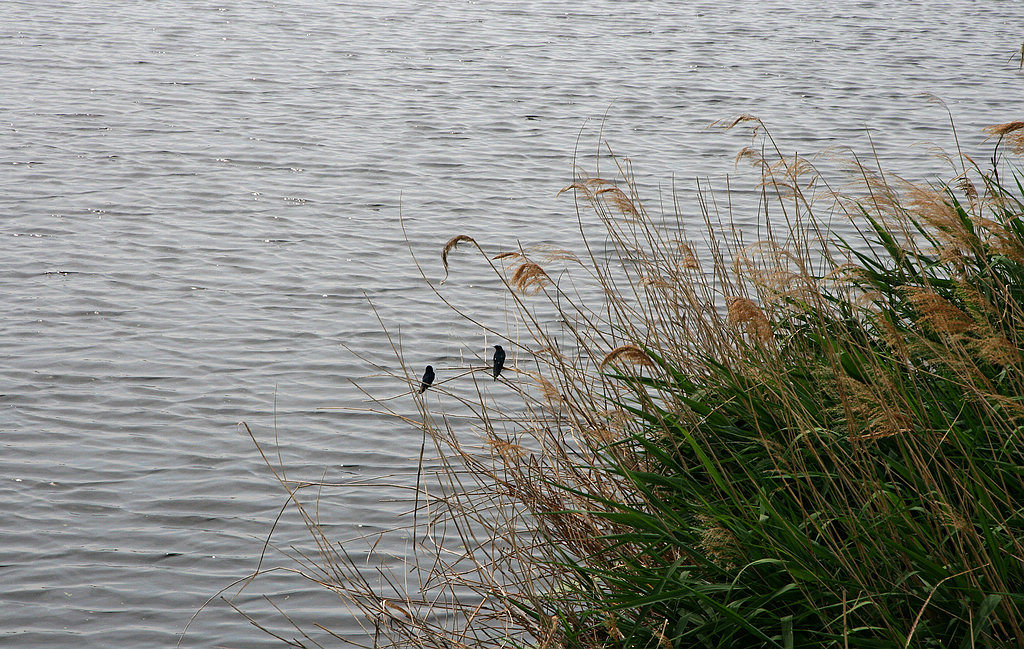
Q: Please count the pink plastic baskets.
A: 0